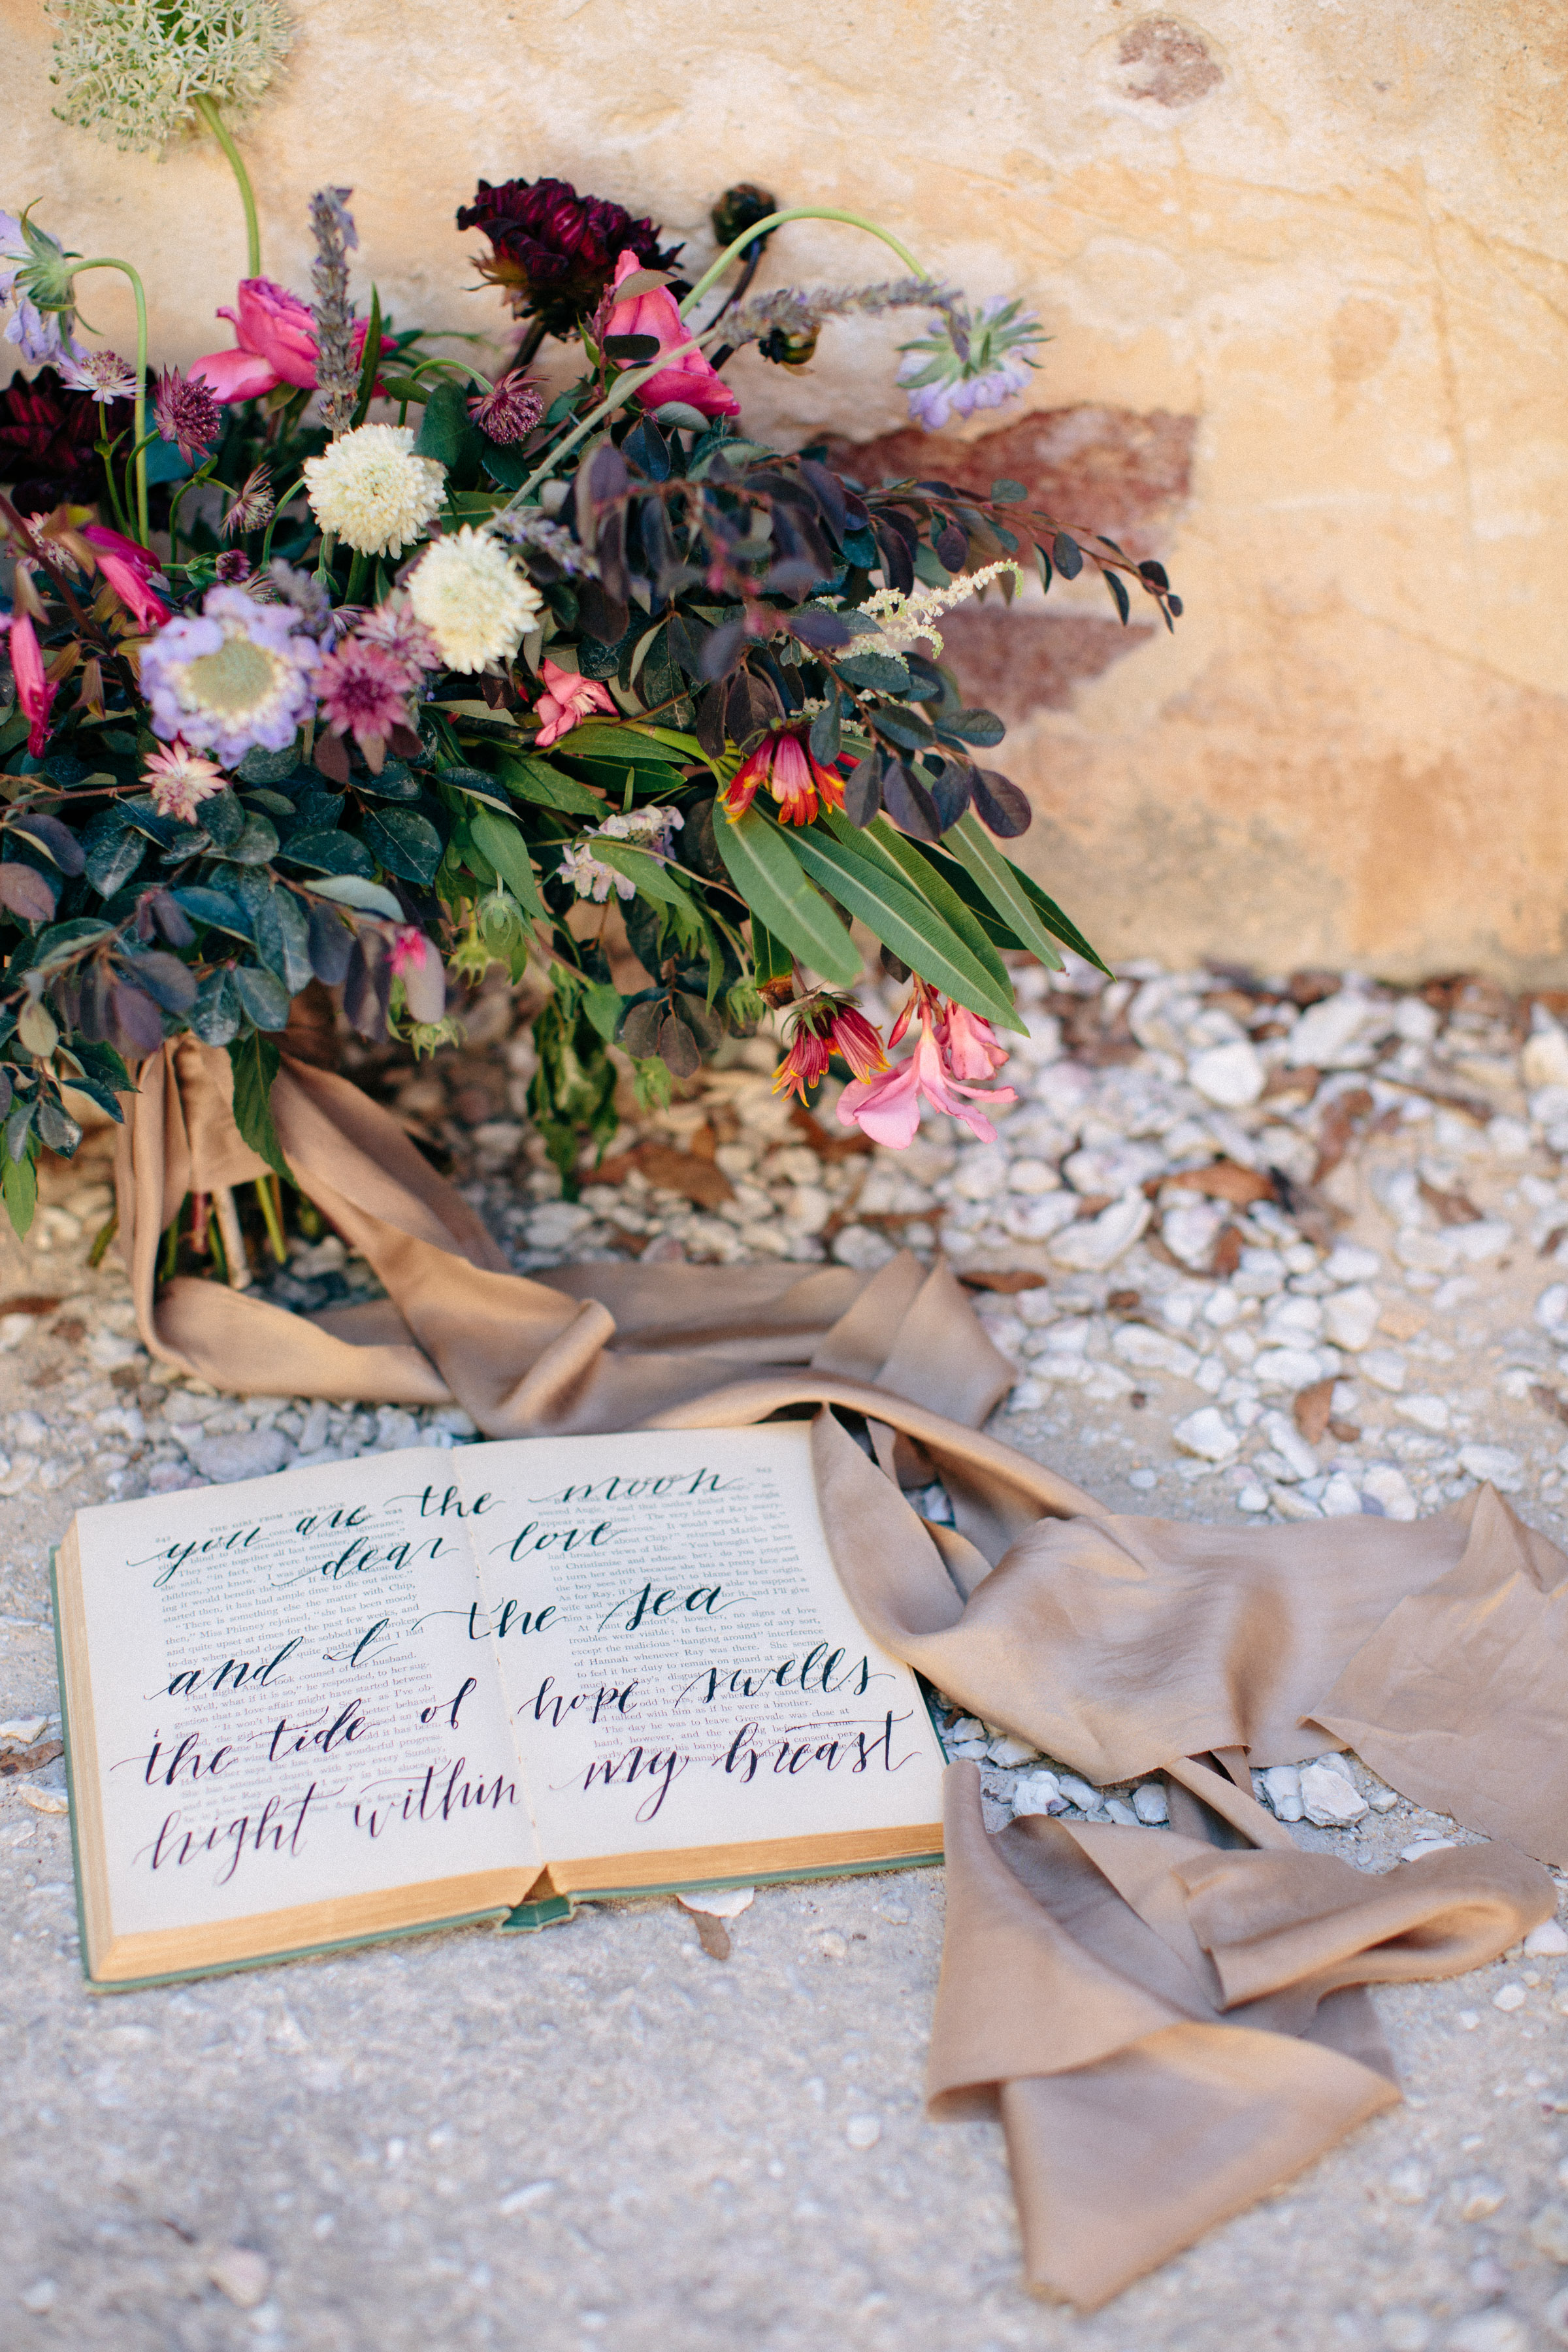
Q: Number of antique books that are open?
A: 1